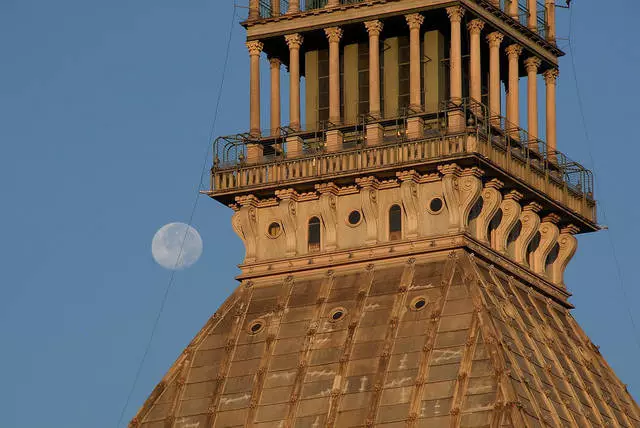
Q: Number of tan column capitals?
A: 12